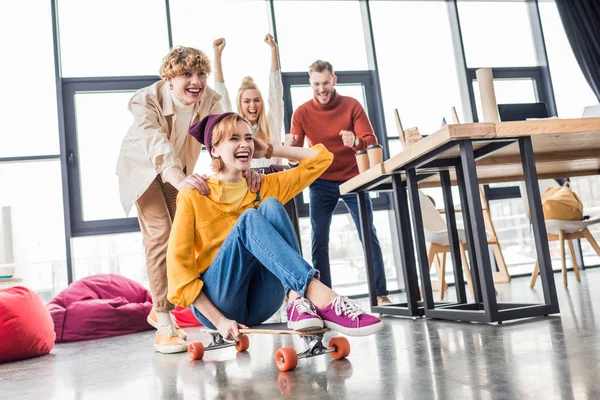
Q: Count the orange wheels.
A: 4